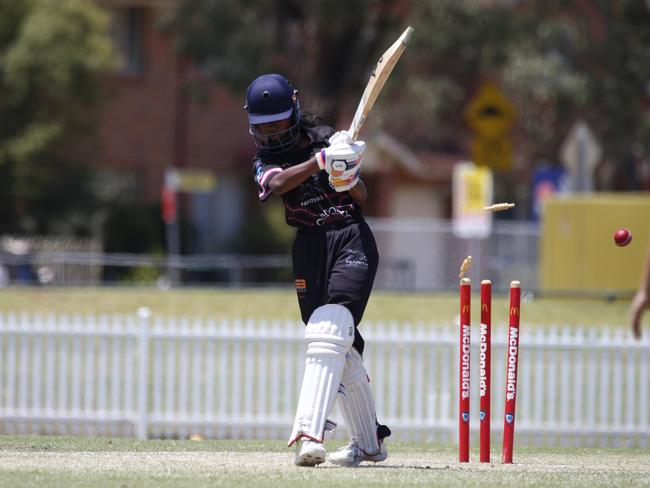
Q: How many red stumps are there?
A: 3